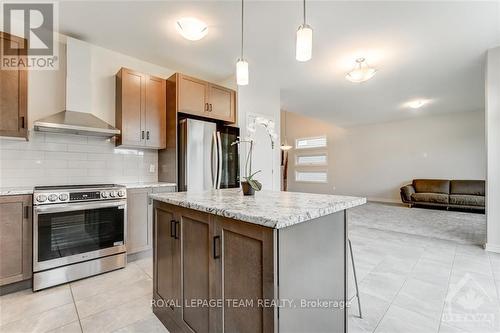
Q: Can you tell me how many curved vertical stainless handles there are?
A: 2